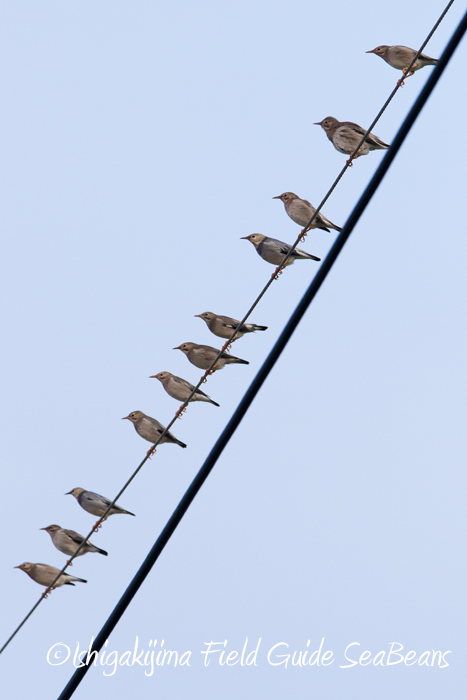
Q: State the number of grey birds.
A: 11